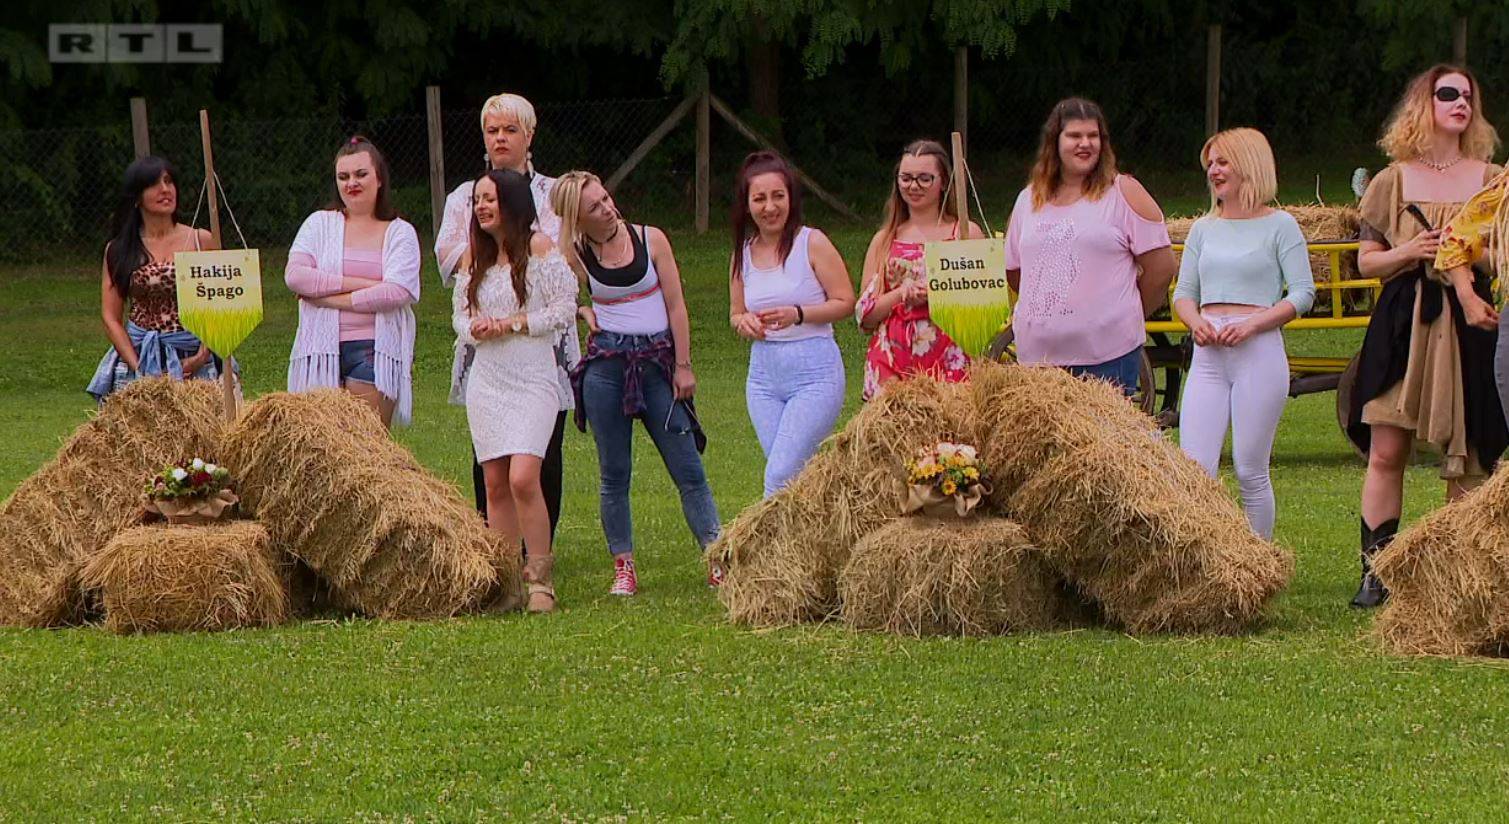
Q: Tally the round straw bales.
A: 0